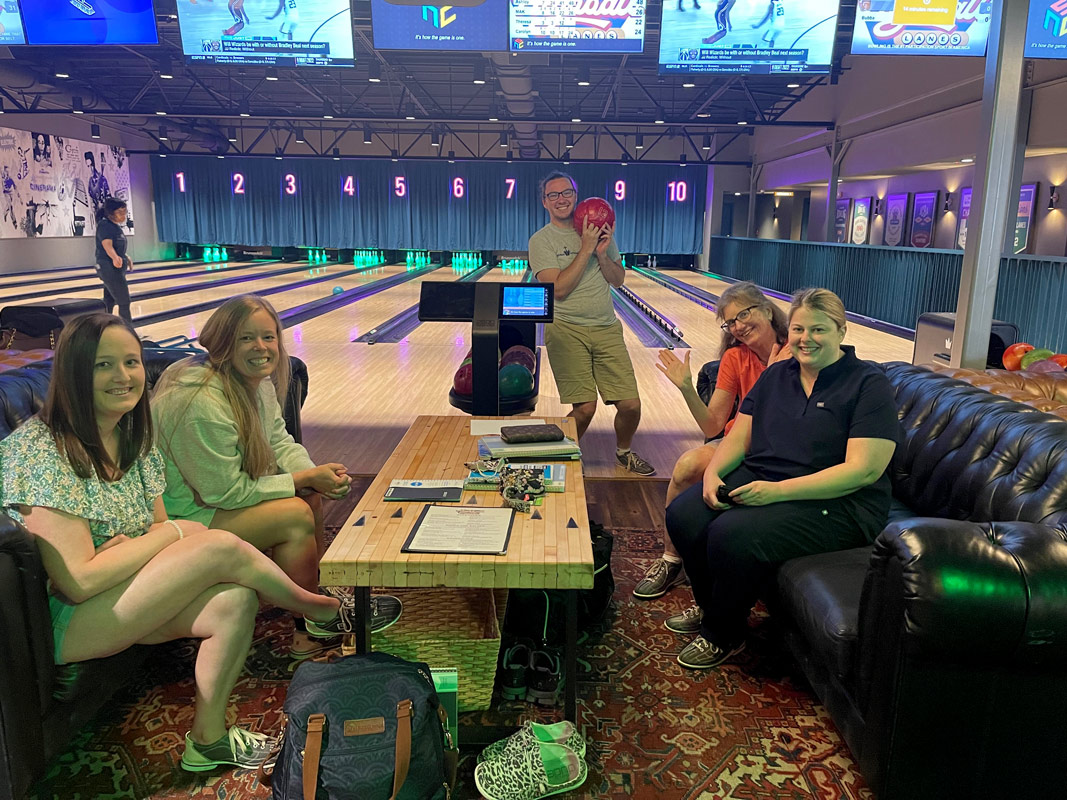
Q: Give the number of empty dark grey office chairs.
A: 0